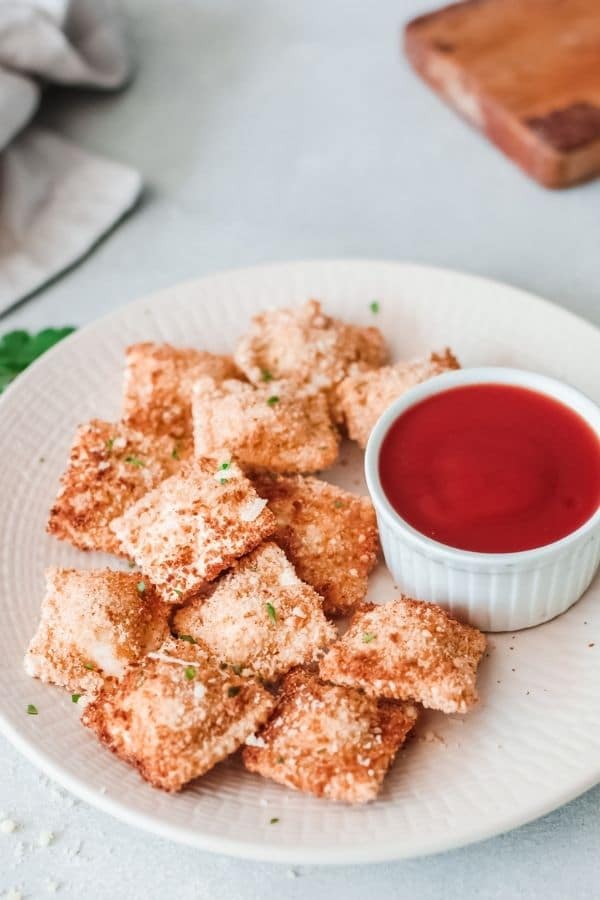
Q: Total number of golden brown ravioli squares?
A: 12